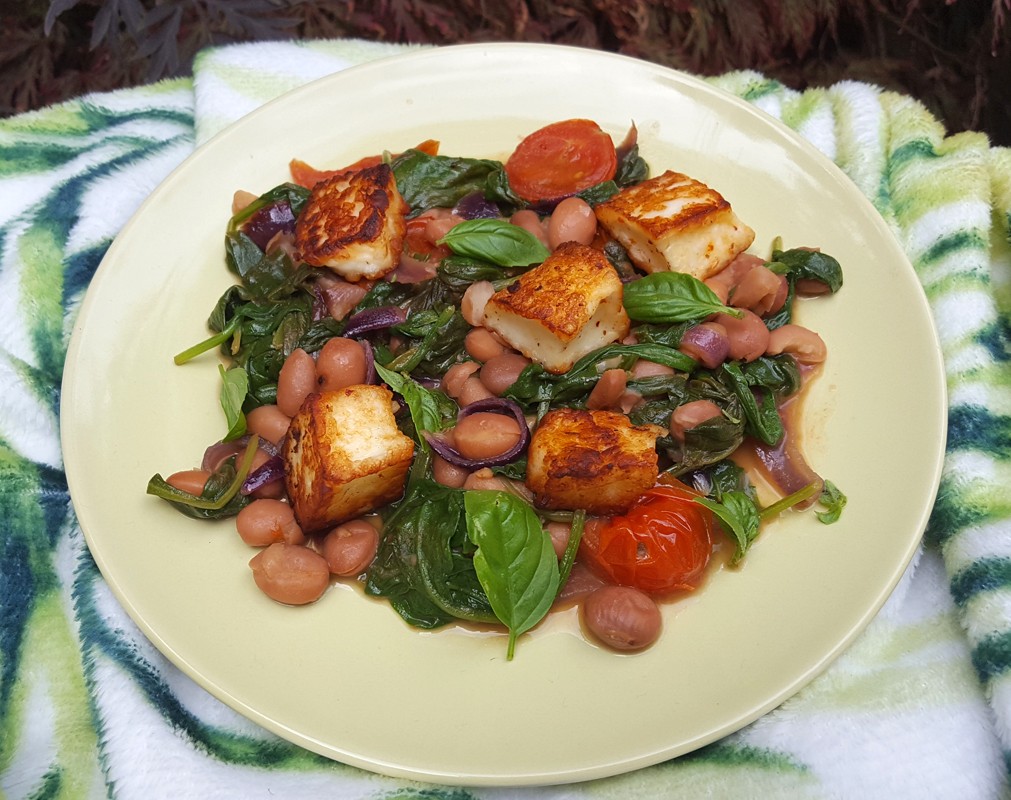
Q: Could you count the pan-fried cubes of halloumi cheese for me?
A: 5